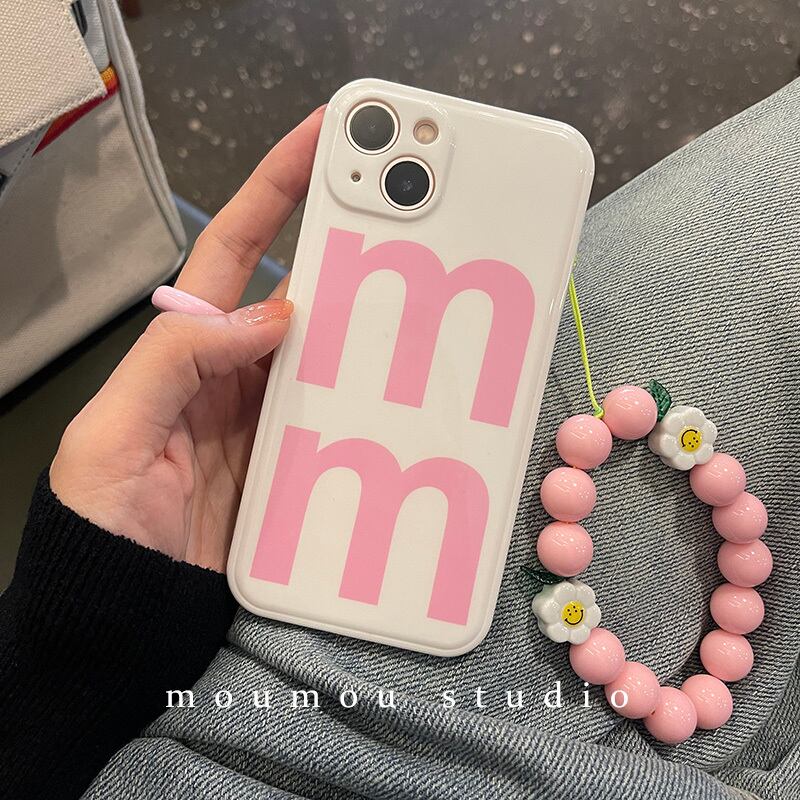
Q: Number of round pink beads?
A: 13